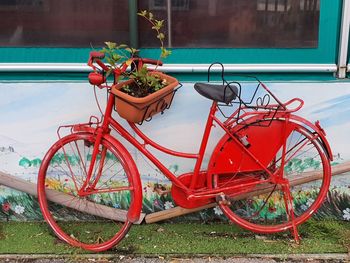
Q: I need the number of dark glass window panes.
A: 2